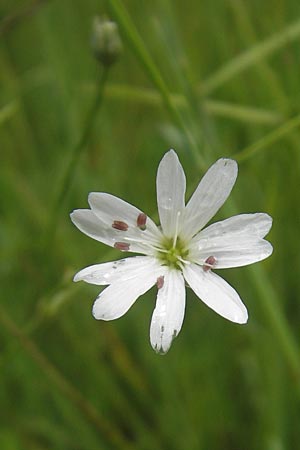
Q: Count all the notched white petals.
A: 5